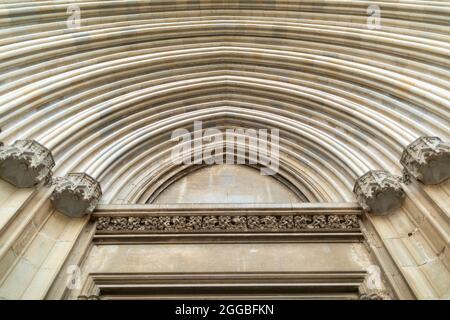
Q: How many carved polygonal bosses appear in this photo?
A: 4